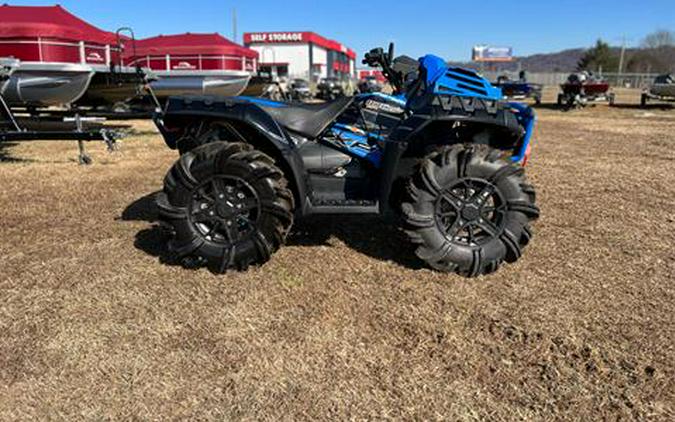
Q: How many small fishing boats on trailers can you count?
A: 3